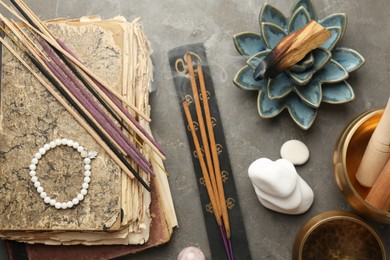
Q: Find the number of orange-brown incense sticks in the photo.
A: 3